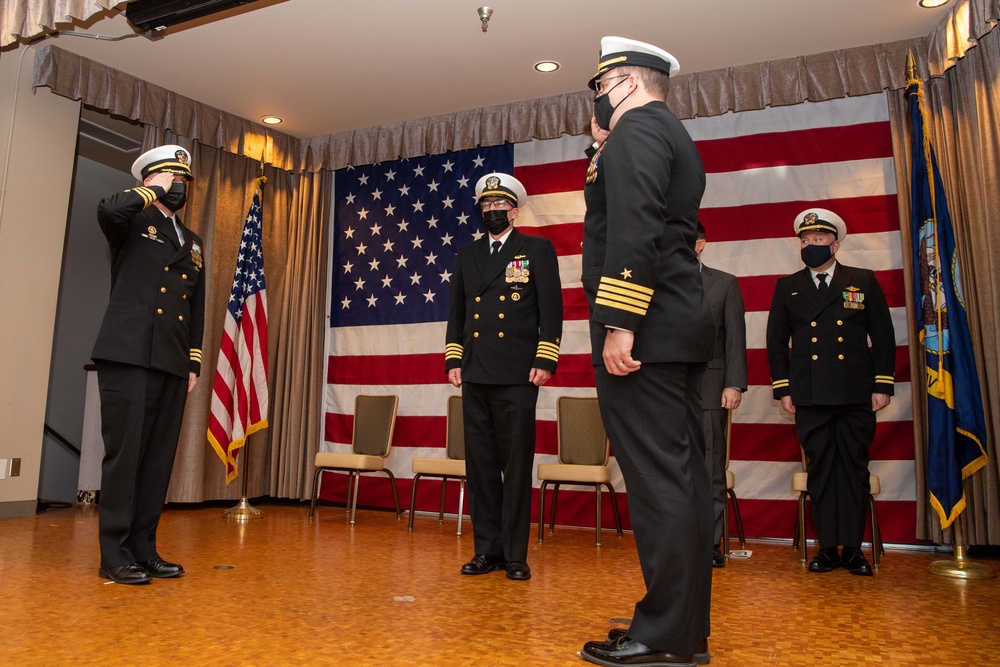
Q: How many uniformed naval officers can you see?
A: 4